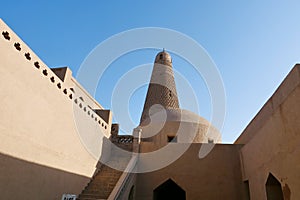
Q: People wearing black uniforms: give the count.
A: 0